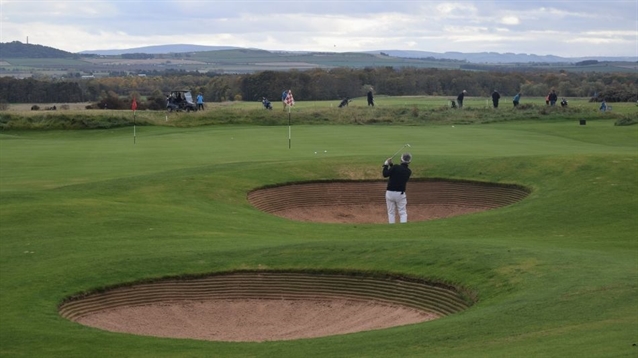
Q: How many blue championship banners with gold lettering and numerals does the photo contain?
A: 0